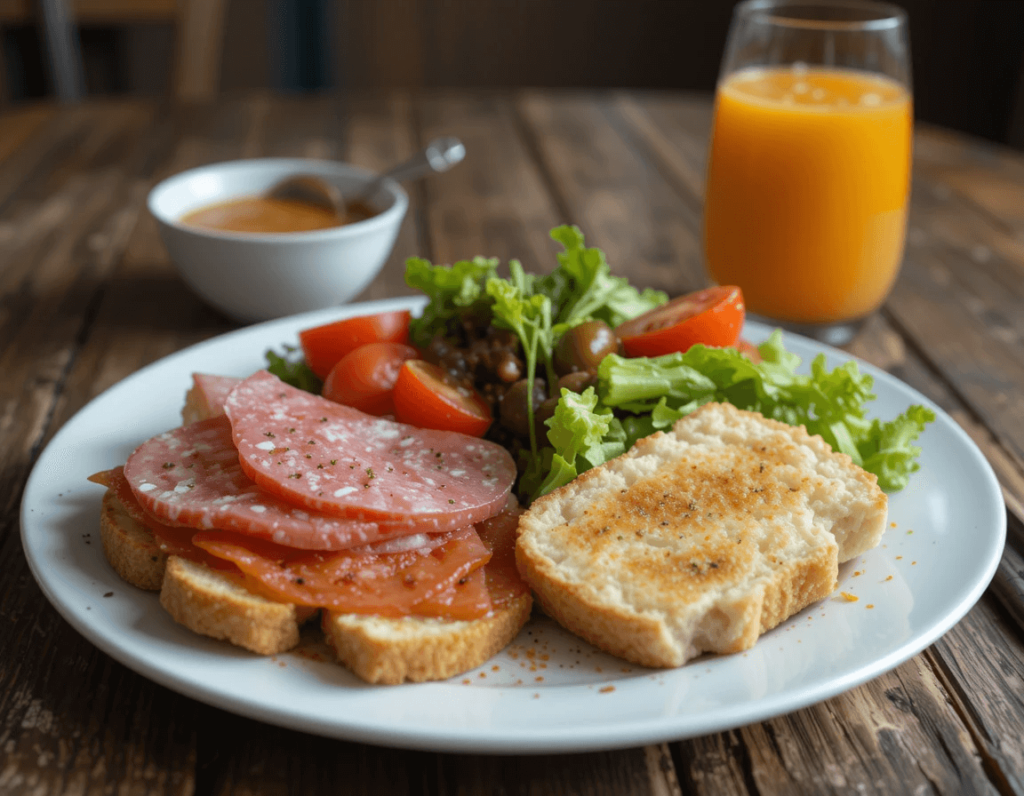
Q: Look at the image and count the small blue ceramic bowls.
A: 0